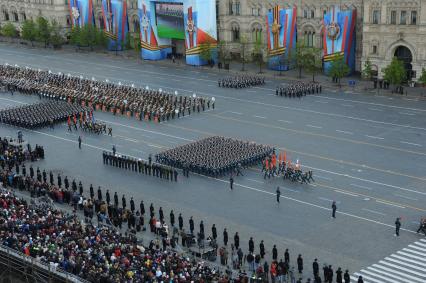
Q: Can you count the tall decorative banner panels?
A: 6